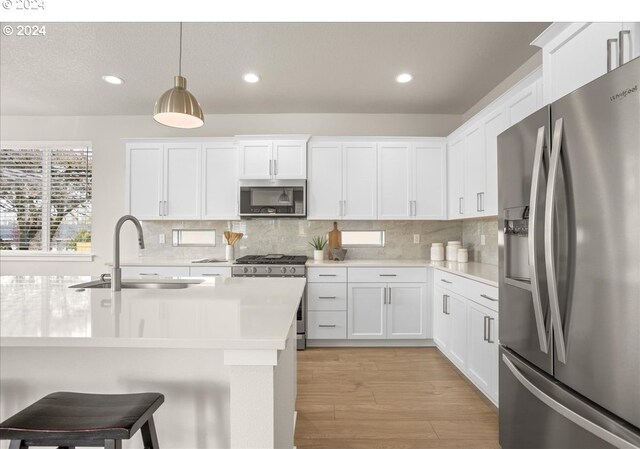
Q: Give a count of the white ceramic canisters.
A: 3